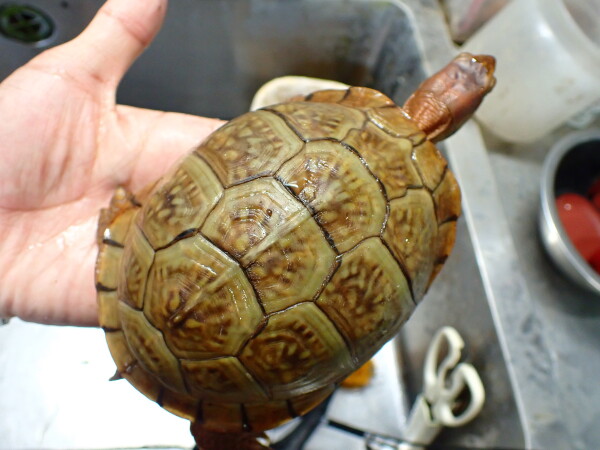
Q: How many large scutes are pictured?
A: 13